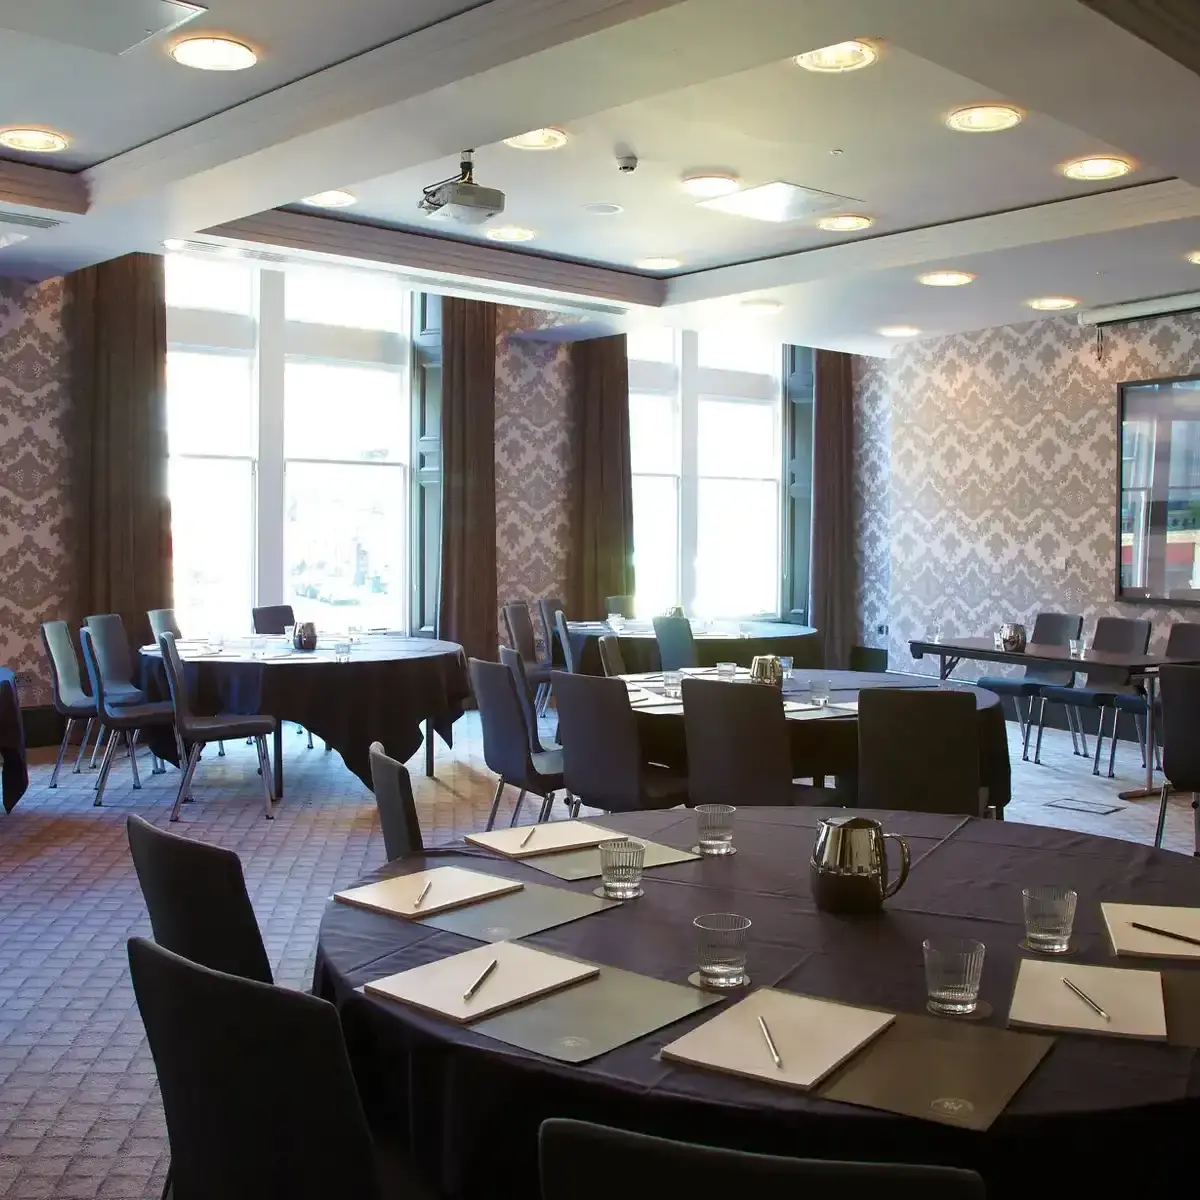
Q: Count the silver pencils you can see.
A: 5